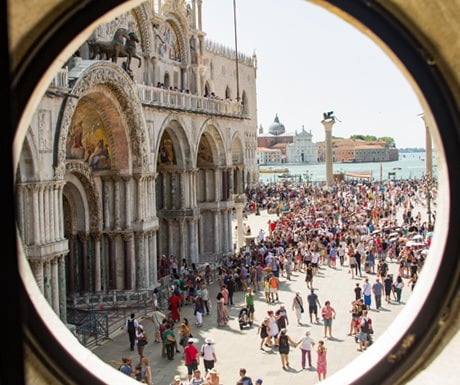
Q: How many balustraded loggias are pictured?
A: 1